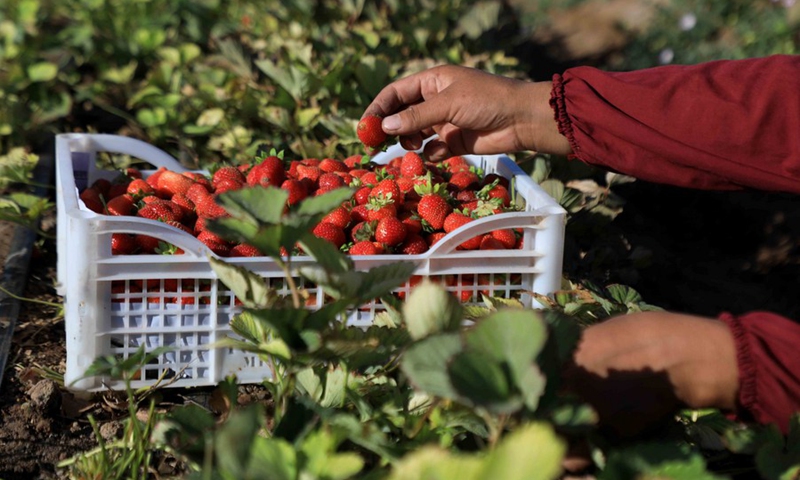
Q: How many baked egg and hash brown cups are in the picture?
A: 0